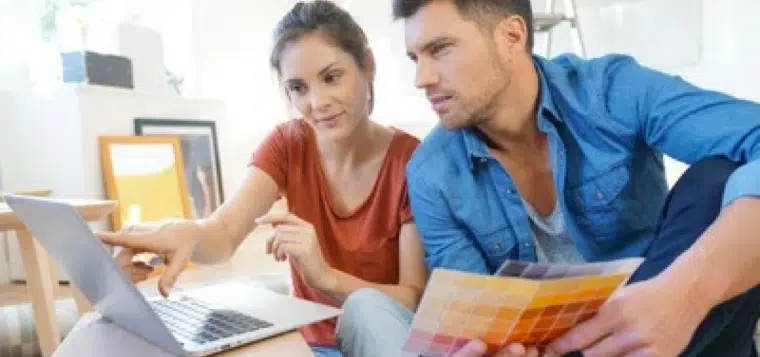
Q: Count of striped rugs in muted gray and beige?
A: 1